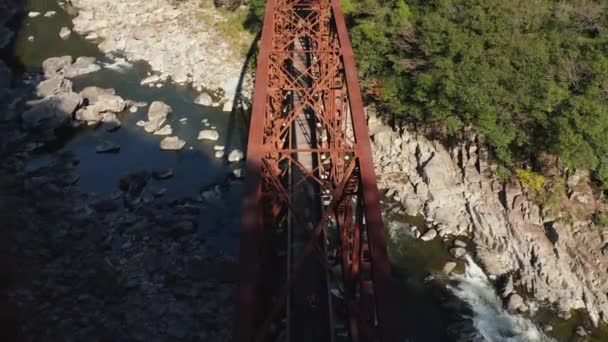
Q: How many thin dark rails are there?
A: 2